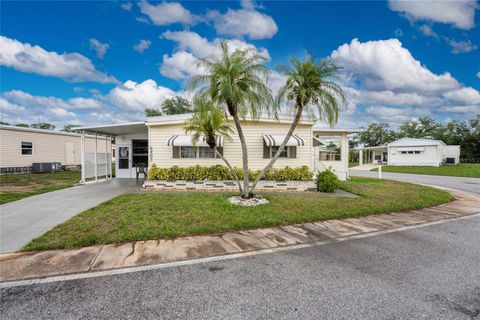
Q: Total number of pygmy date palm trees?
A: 3